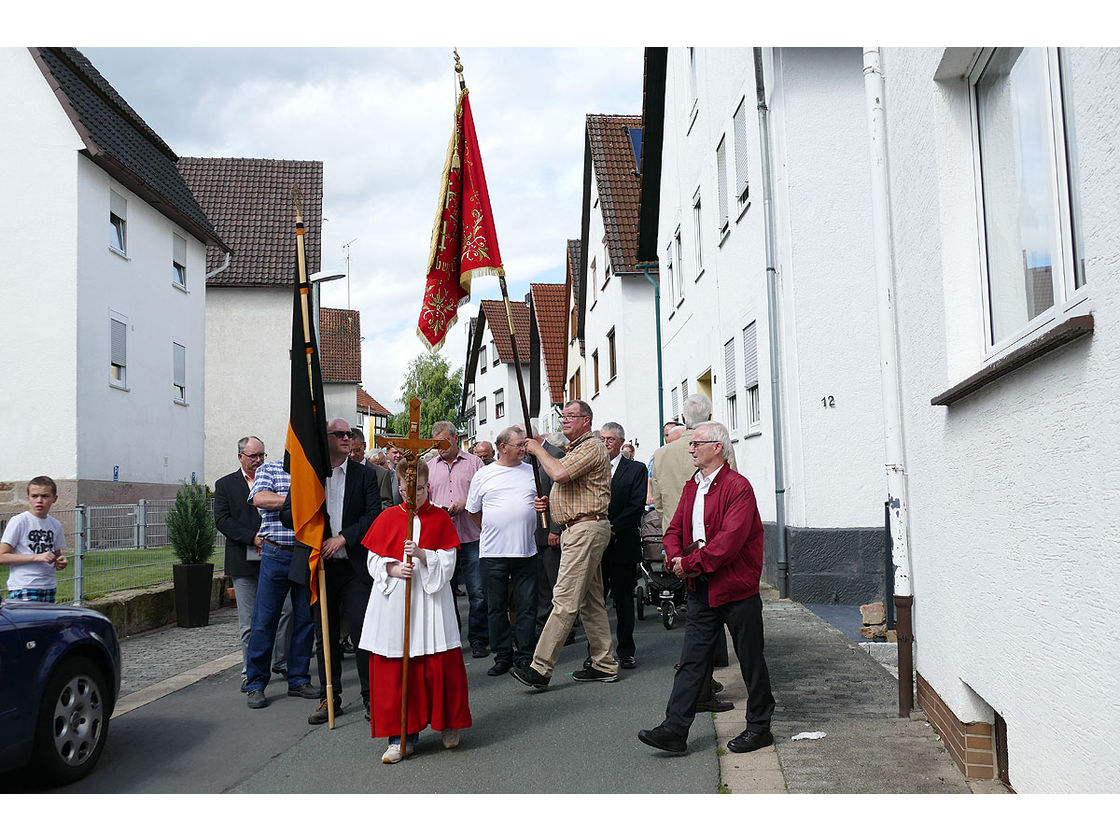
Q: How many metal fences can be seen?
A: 1